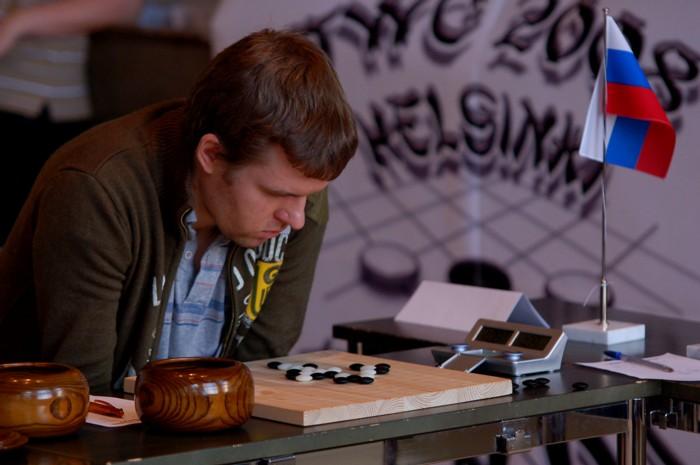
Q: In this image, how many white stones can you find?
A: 11